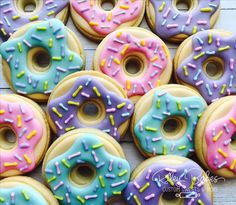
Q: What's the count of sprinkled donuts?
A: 13